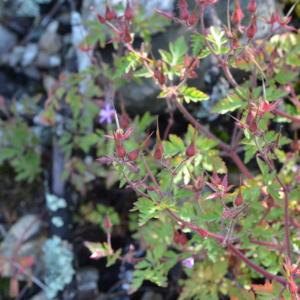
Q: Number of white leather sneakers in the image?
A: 0